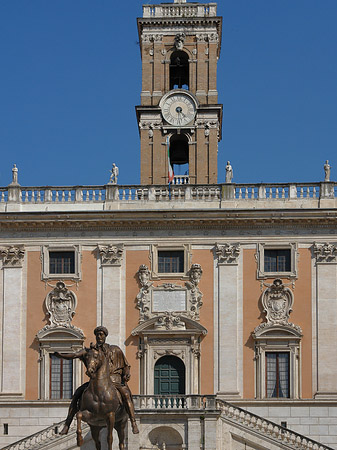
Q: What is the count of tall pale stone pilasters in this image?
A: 4